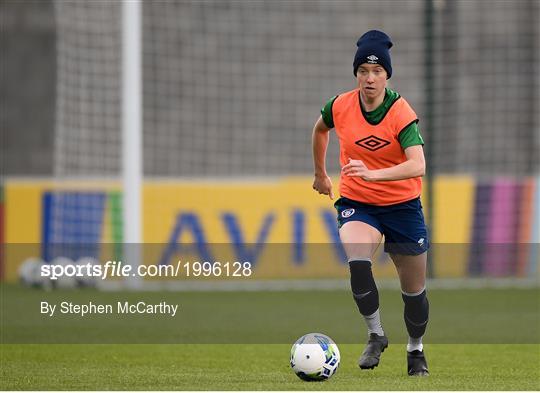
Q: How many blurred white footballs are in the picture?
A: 3